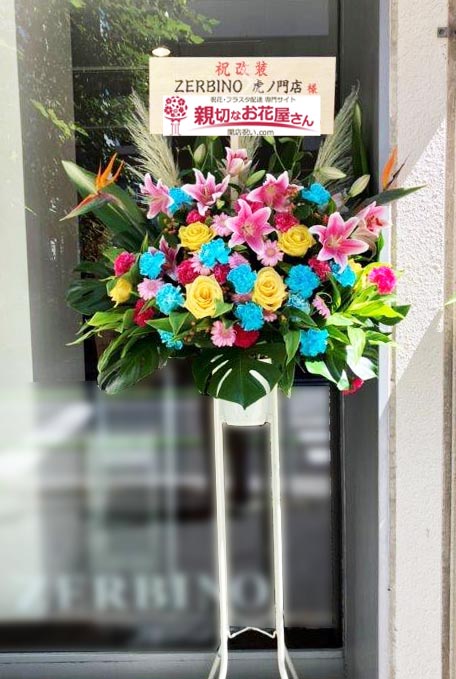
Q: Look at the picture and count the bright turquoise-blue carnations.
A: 12